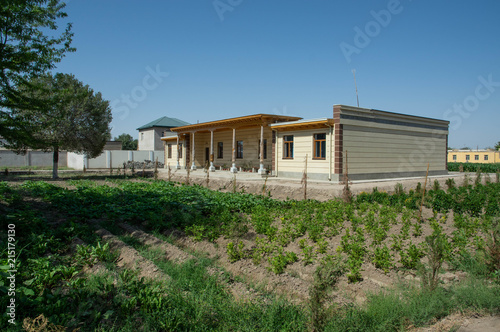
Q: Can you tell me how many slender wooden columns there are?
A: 5